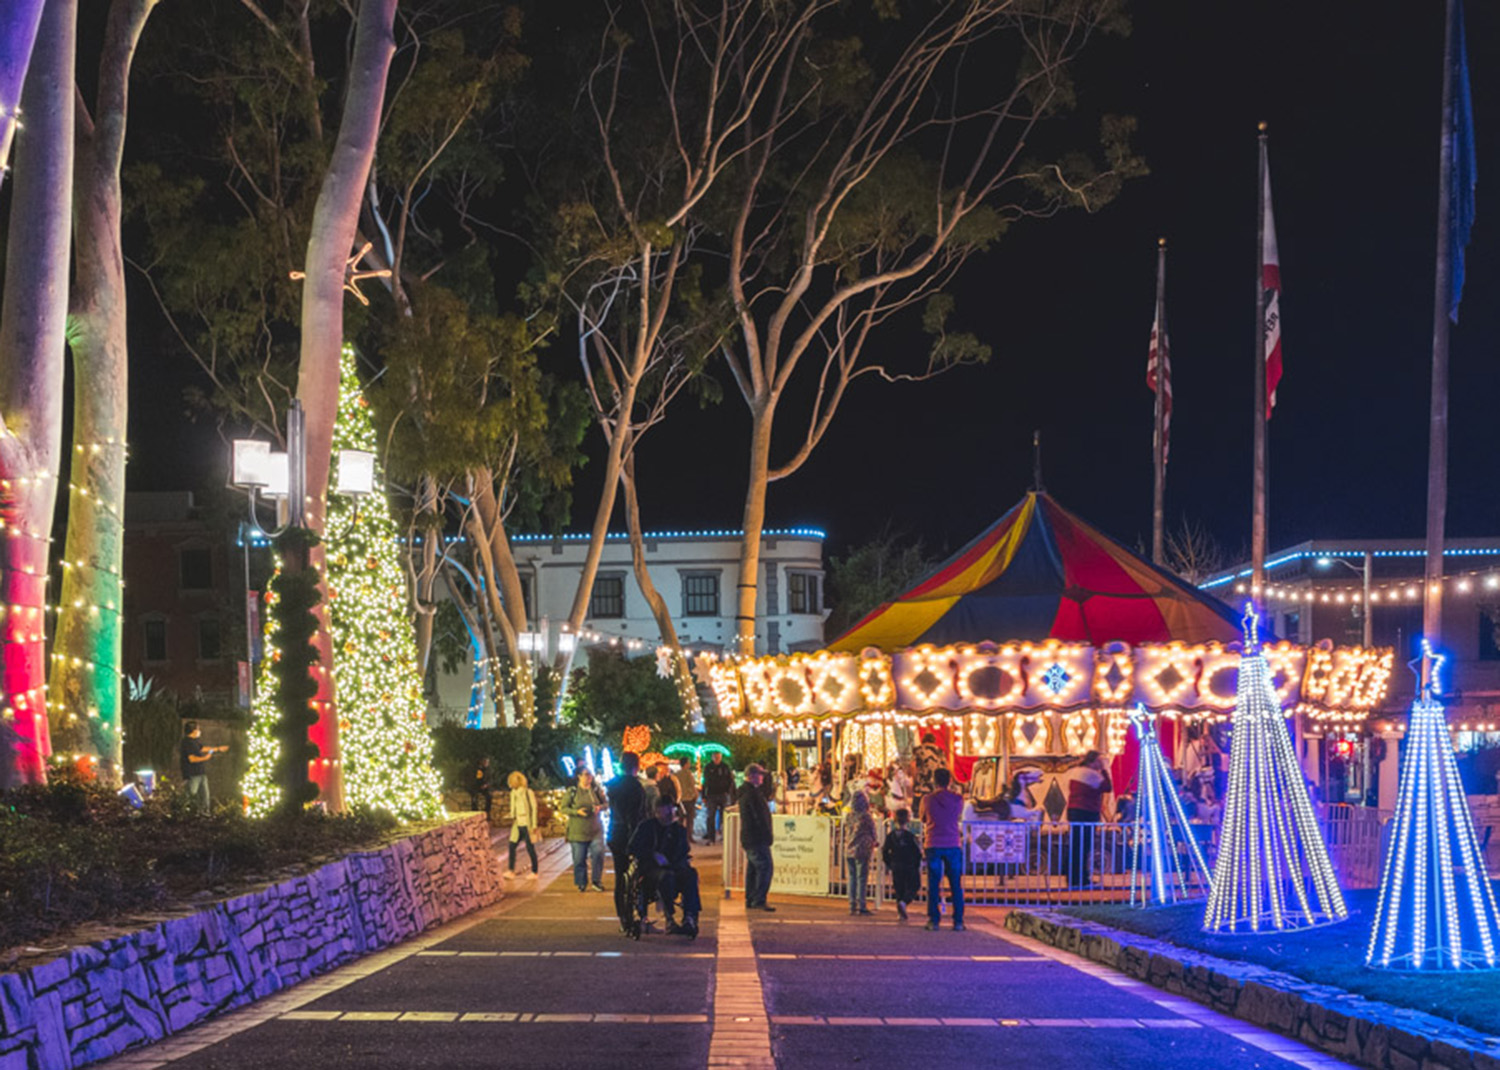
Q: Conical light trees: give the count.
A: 3